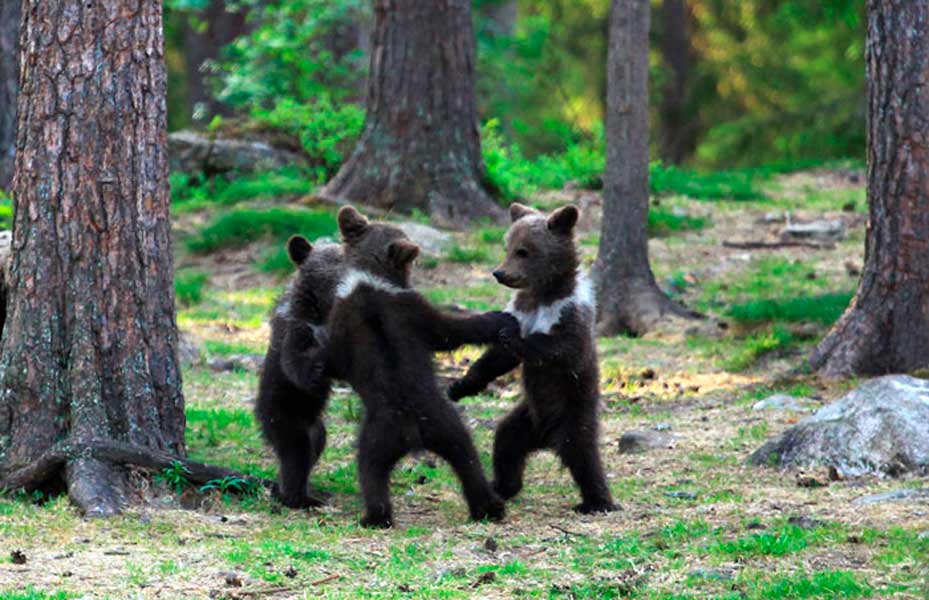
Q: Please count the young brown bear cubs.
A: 3